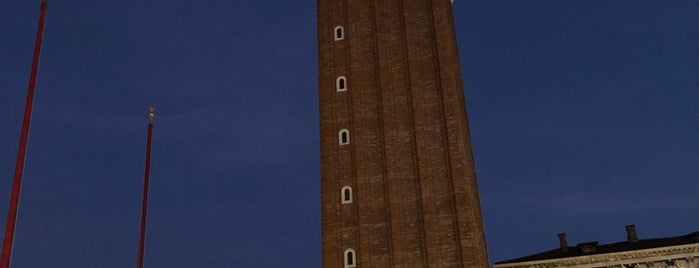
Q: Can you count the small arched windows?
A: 5